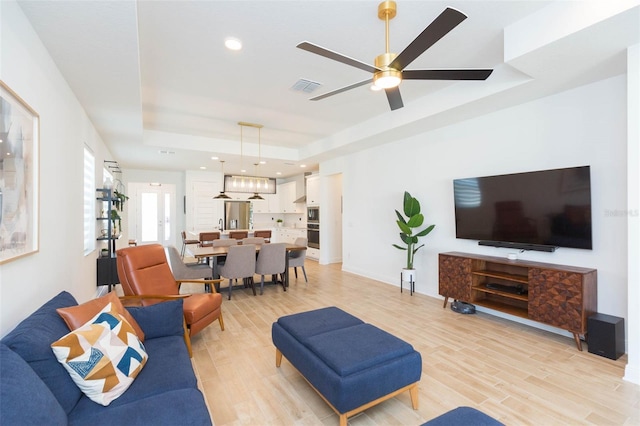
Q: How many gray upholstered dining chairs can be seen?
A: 6